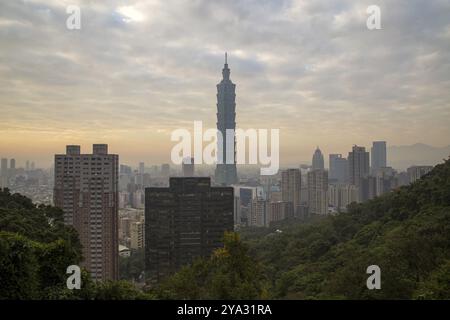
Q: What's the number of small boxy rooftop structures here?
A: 2